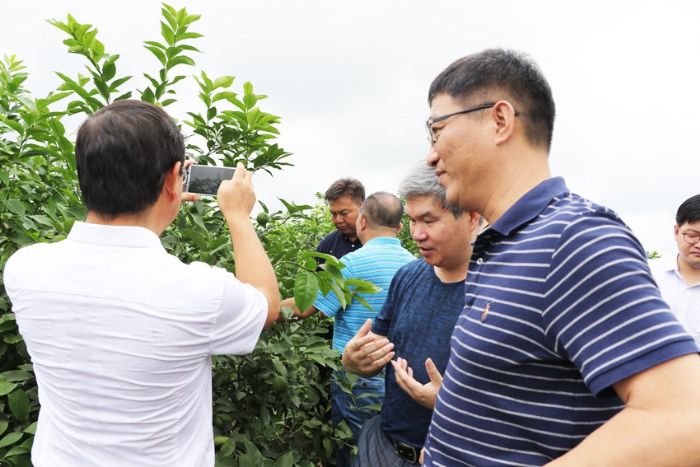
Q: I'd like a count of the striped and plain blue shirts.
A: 4